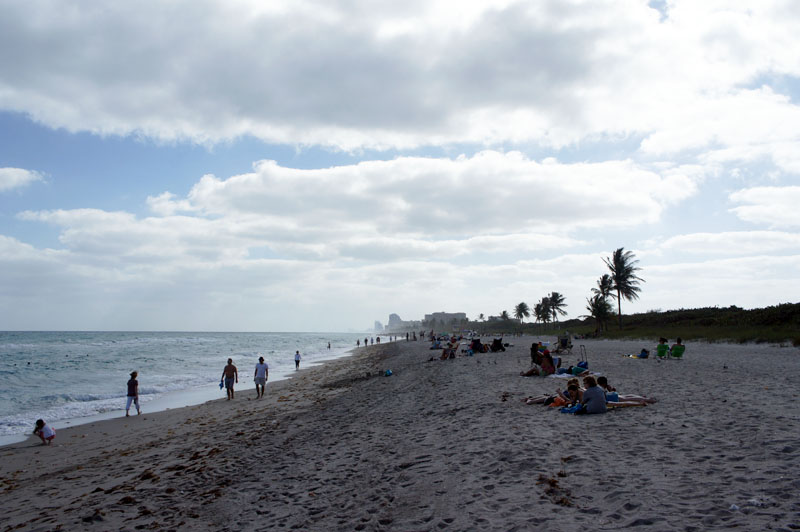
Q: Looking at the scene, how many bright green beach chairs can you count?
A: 2